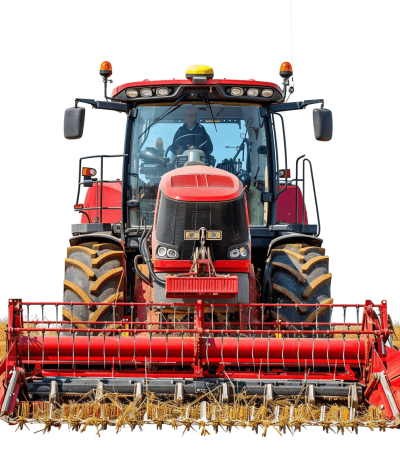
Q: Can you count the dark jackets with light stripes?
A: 1